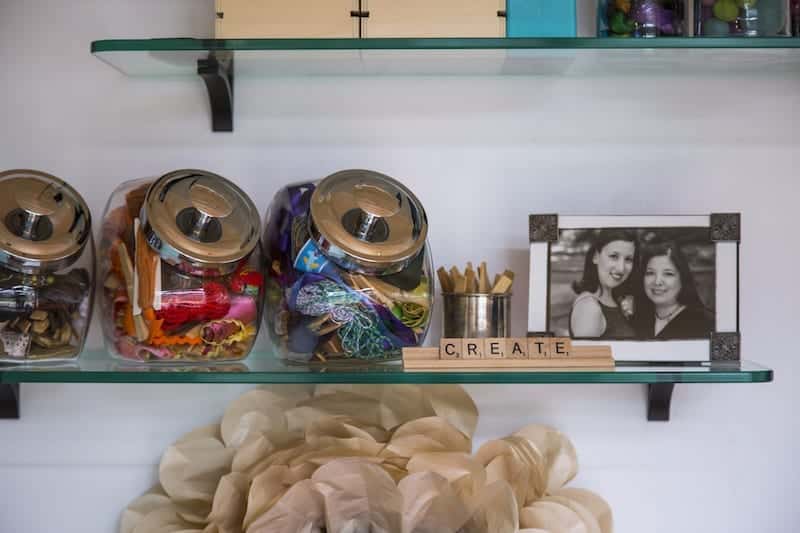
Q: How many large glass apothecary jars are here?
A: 3